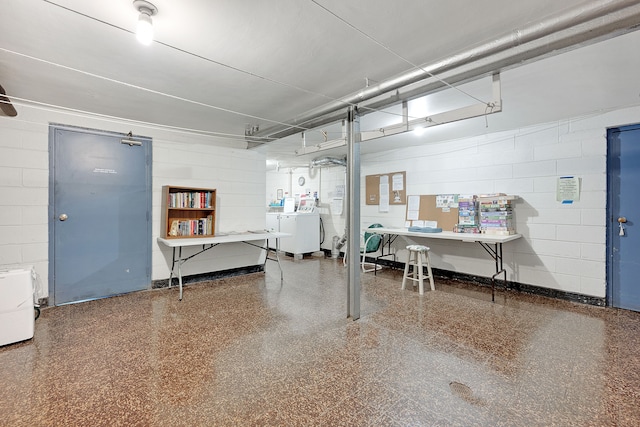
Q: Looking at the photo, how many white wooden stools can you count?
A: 1